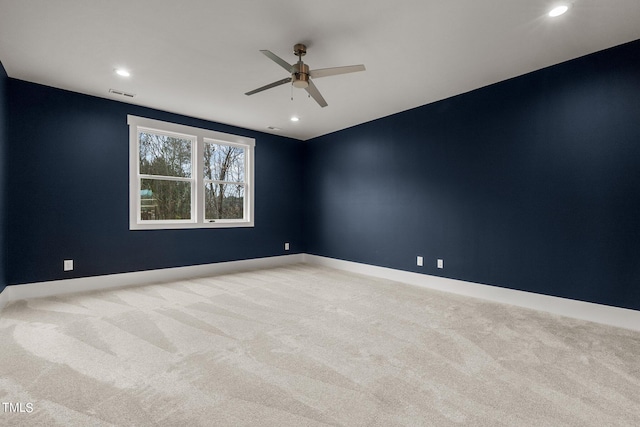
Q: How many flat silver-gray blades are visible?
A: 4